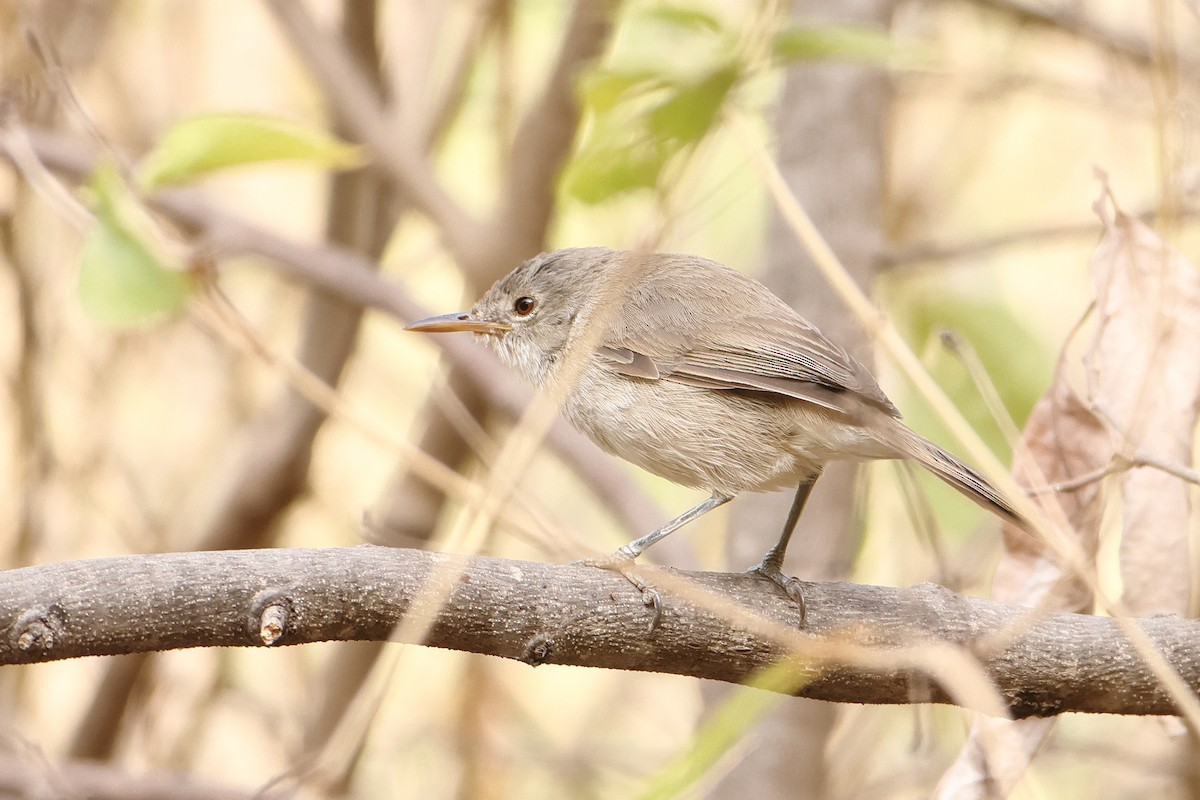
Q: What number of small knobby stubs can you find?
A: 3